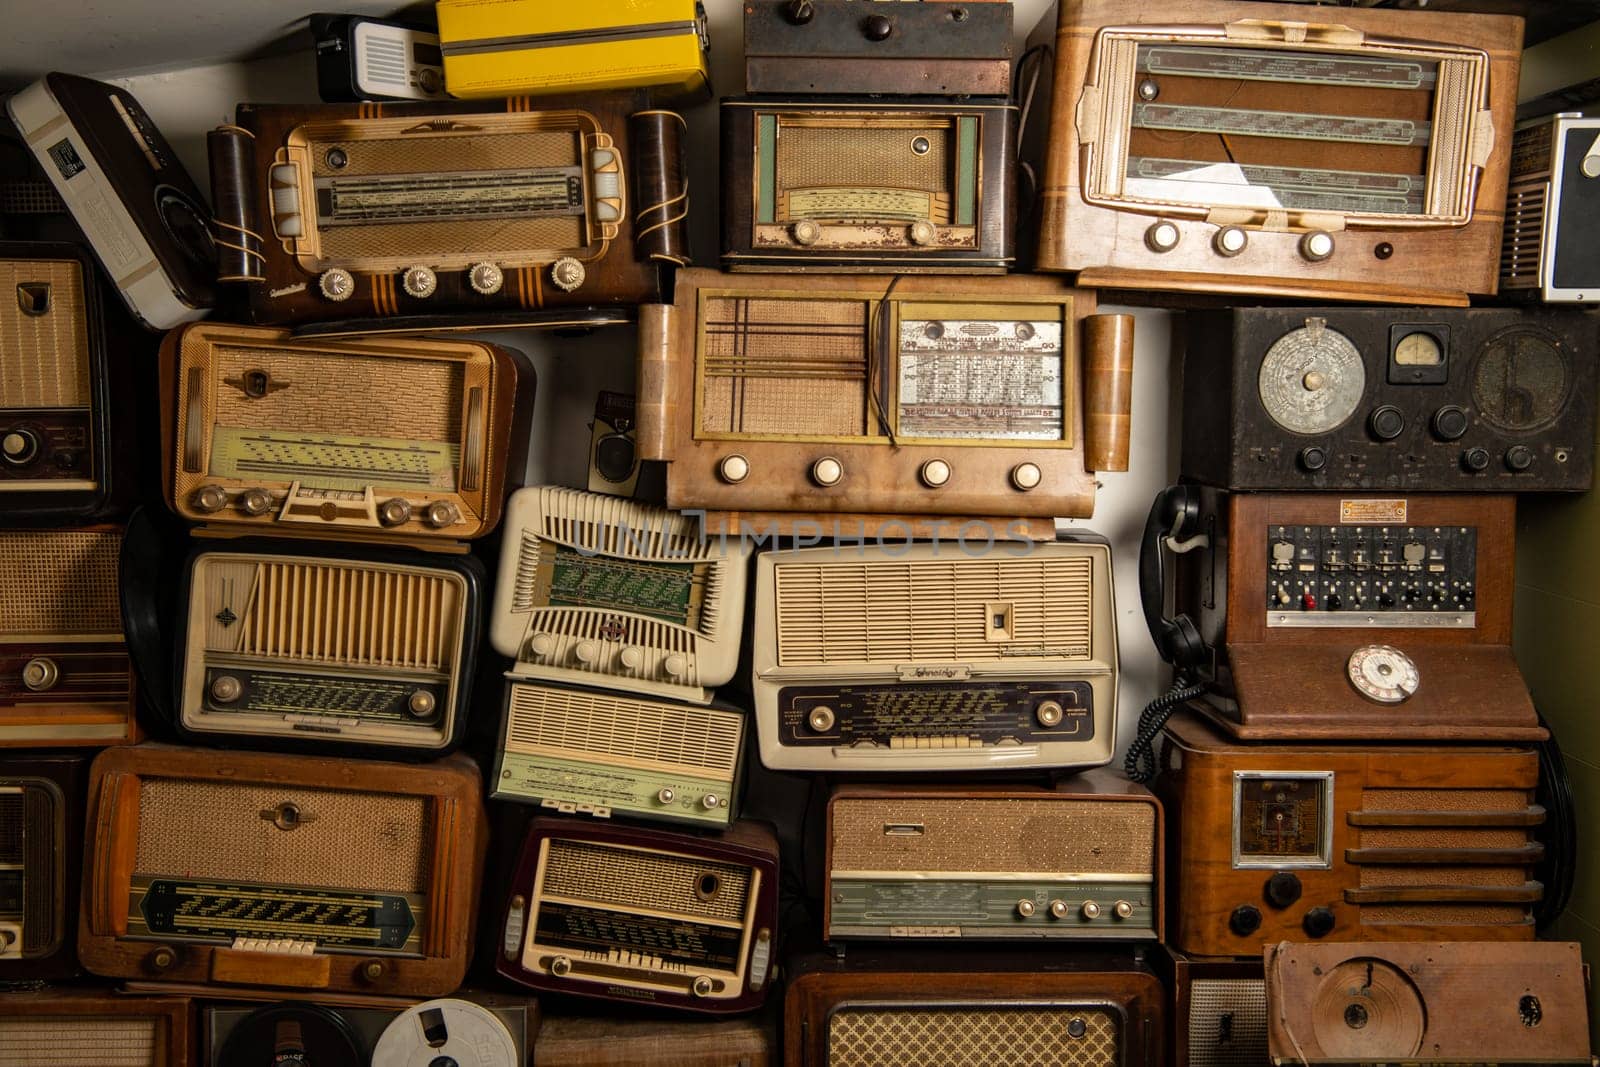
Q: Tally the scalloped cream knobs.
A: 4